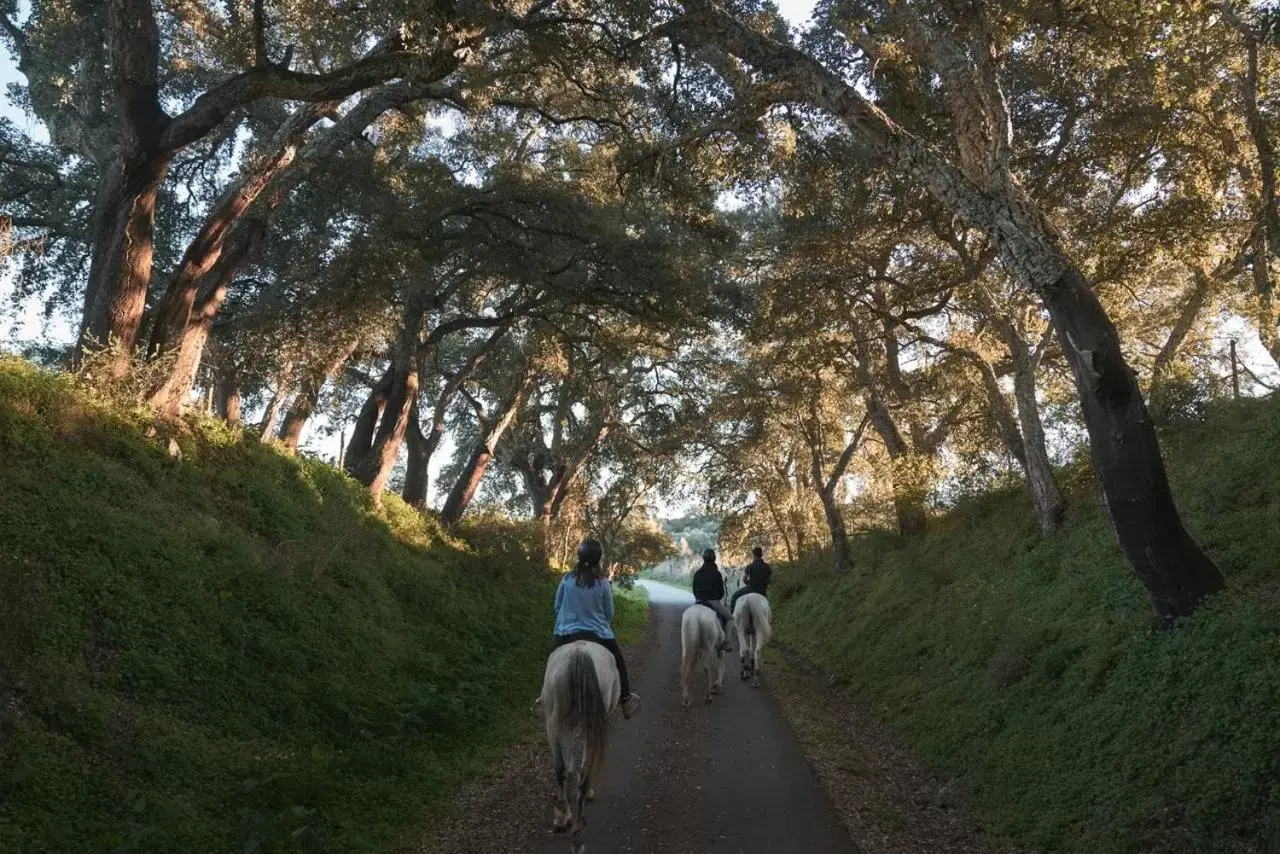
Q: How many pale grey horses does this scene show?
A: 3